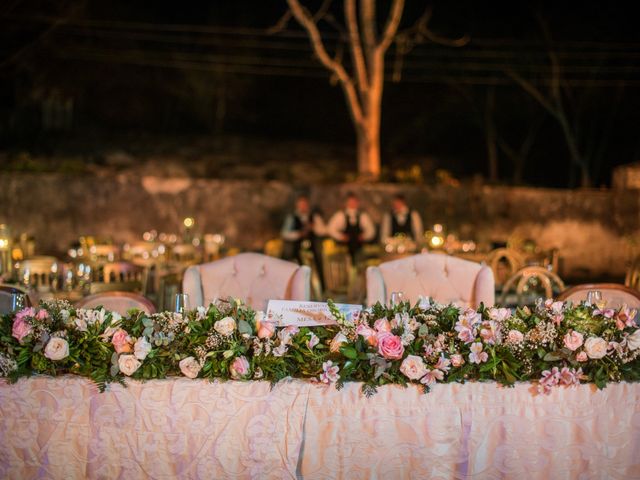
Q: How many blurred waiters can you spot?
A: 3